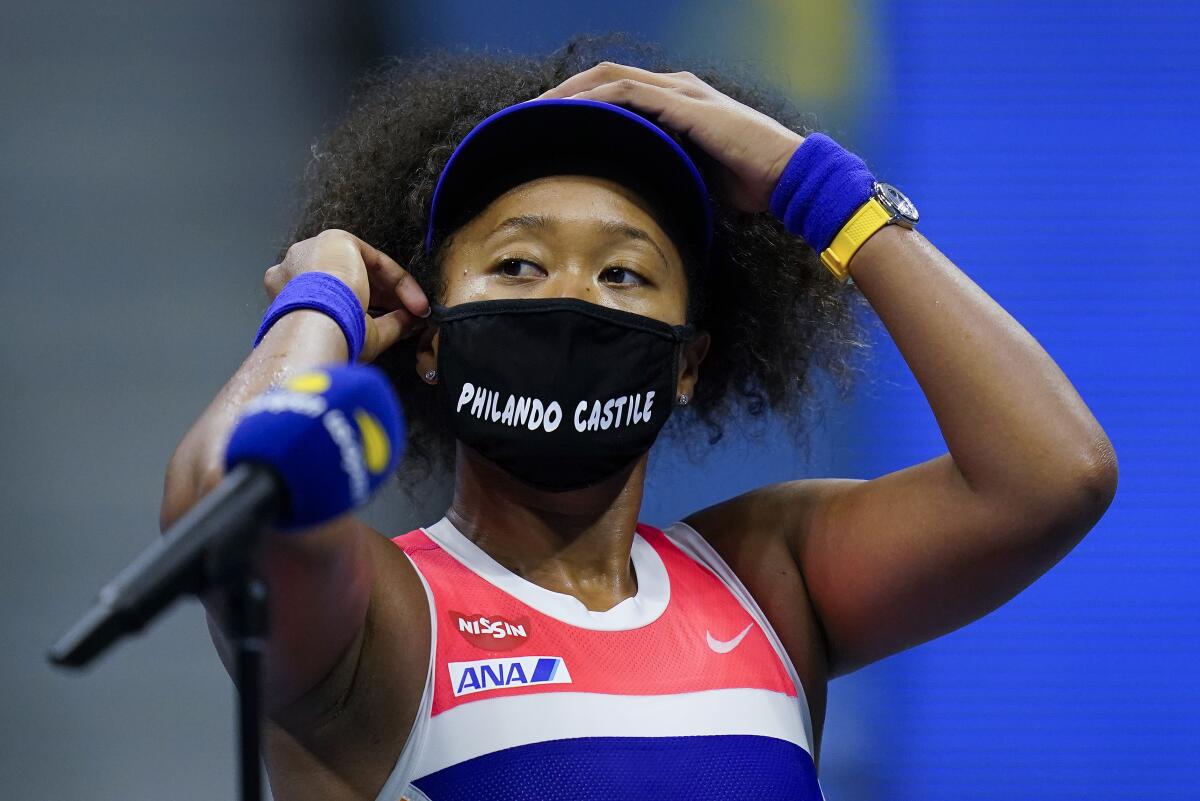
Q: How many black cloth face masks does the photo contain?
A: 1